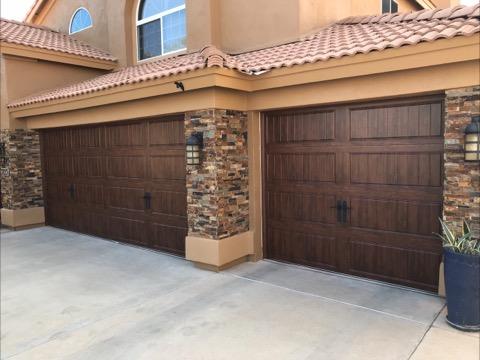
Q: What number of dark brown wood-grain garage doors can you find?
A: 2